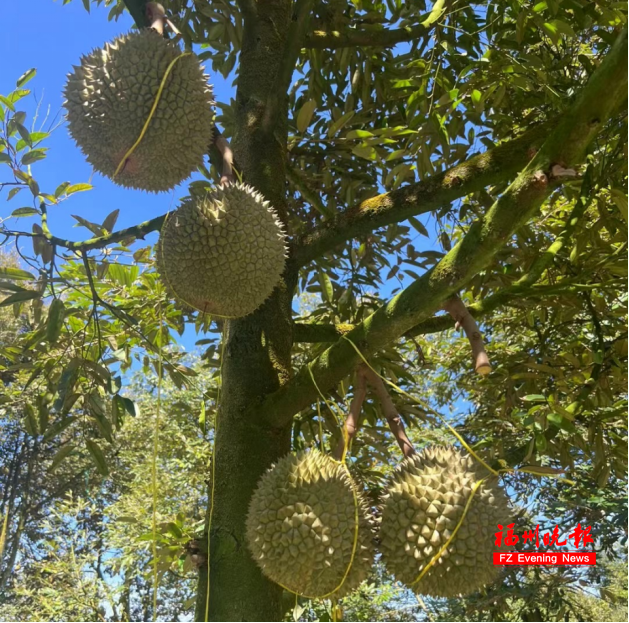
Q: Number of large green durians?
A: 4